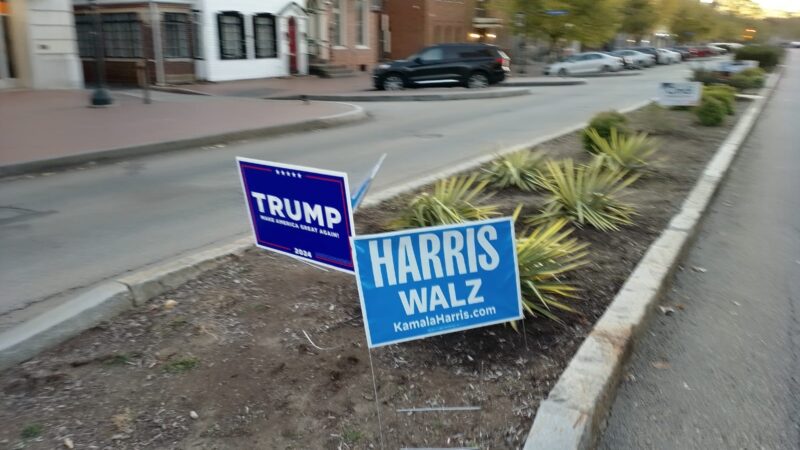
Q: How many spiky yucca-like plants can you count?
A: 5